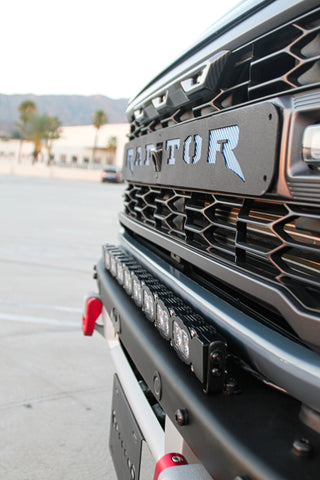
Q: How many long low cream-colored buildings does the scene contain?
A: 1